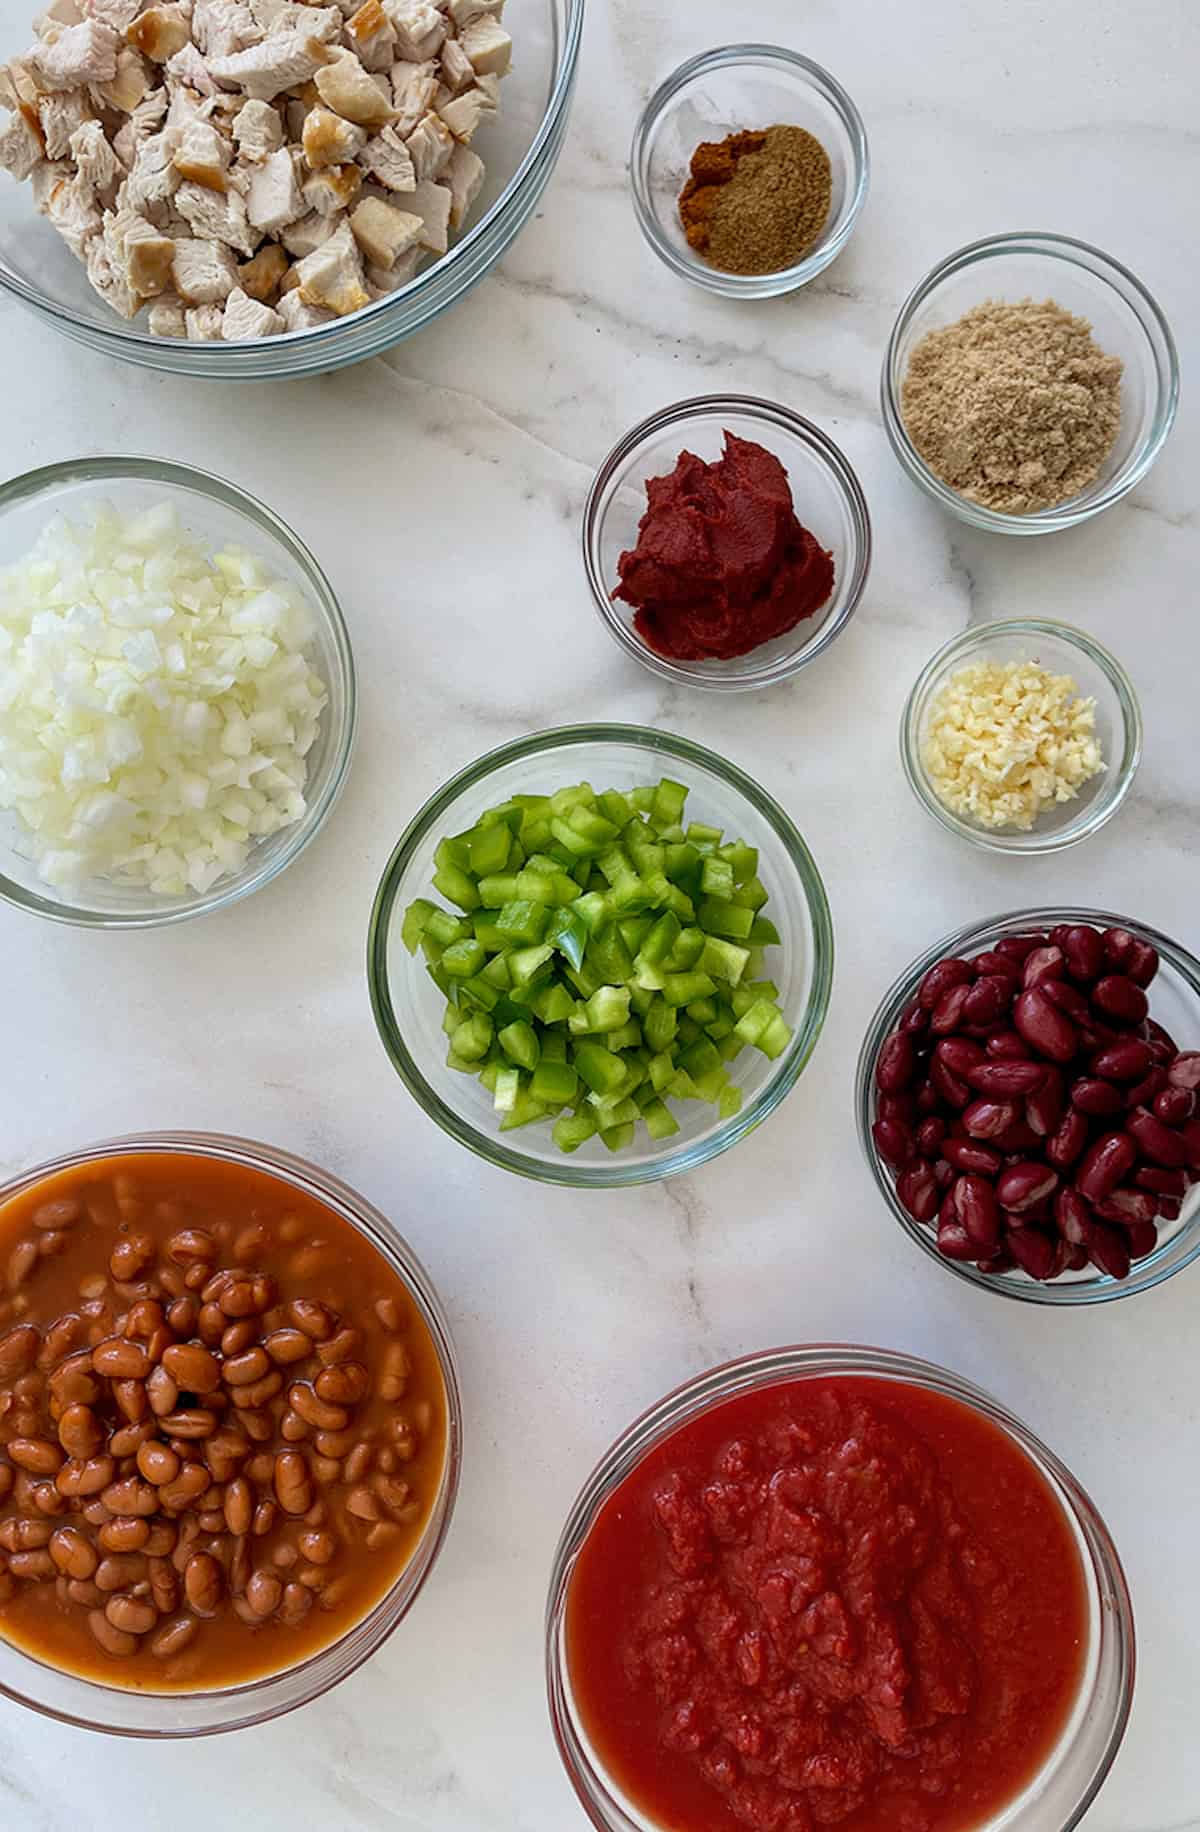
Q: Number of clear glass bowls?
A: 10